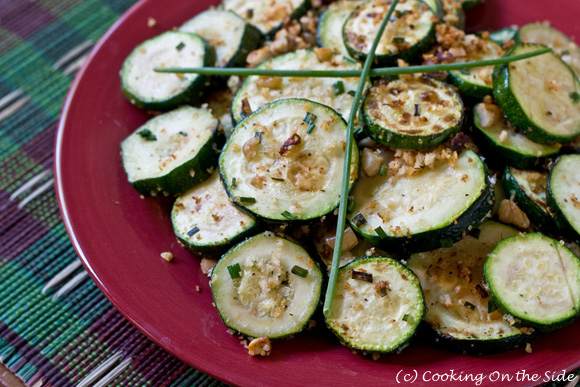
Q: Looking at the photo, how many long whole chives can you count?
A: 2